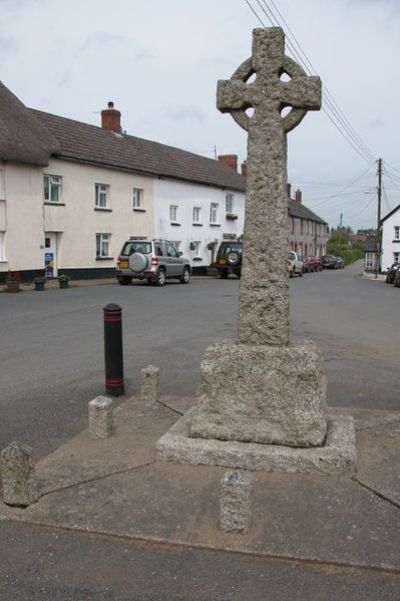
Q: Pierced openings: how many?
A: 4